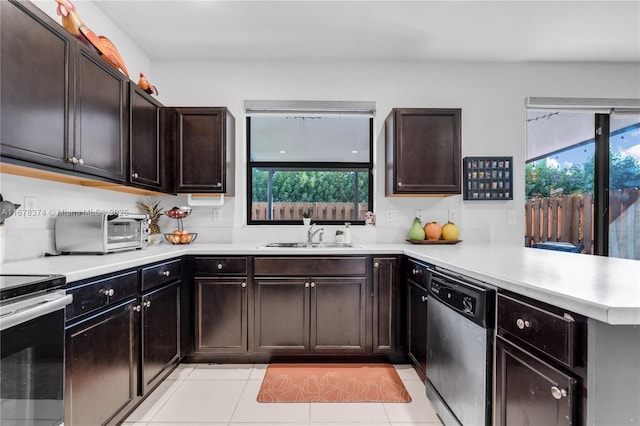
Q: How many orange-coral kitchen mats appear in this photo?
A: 1